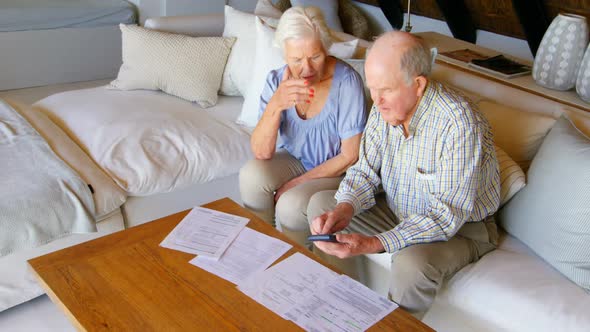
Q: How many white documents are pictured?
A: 4